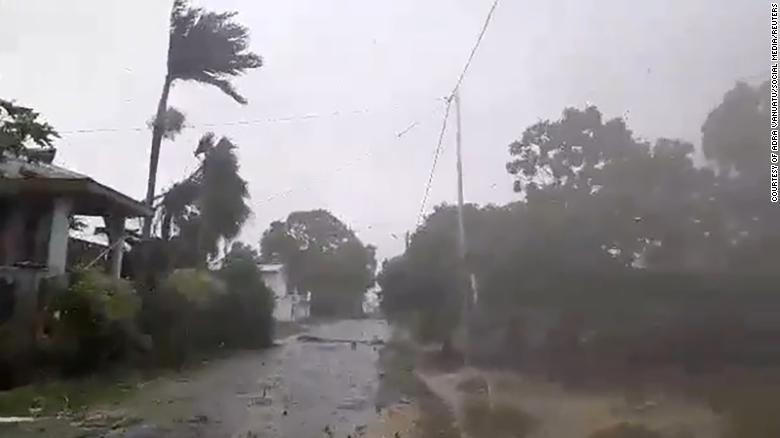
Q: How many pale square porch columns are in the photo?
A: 2